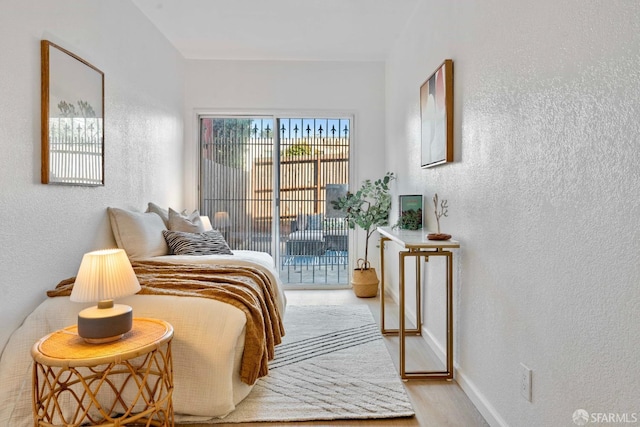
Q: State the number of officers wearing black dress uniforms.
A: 0